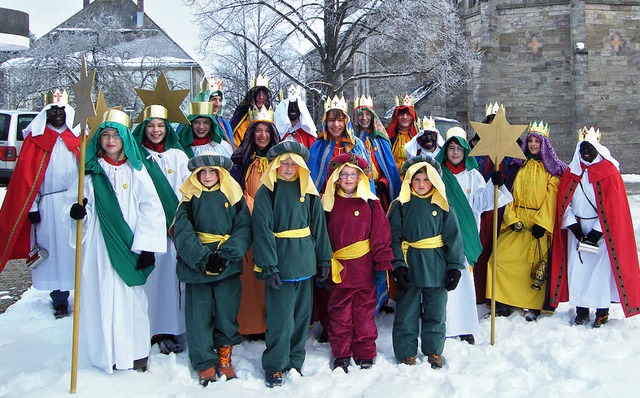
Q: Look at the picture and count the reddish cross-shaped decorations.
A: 2